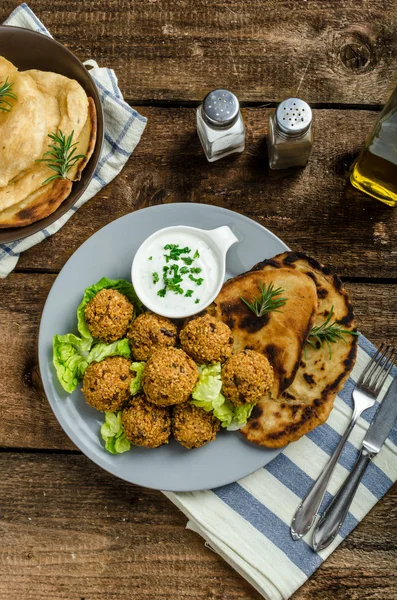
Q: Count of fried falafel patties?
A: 8